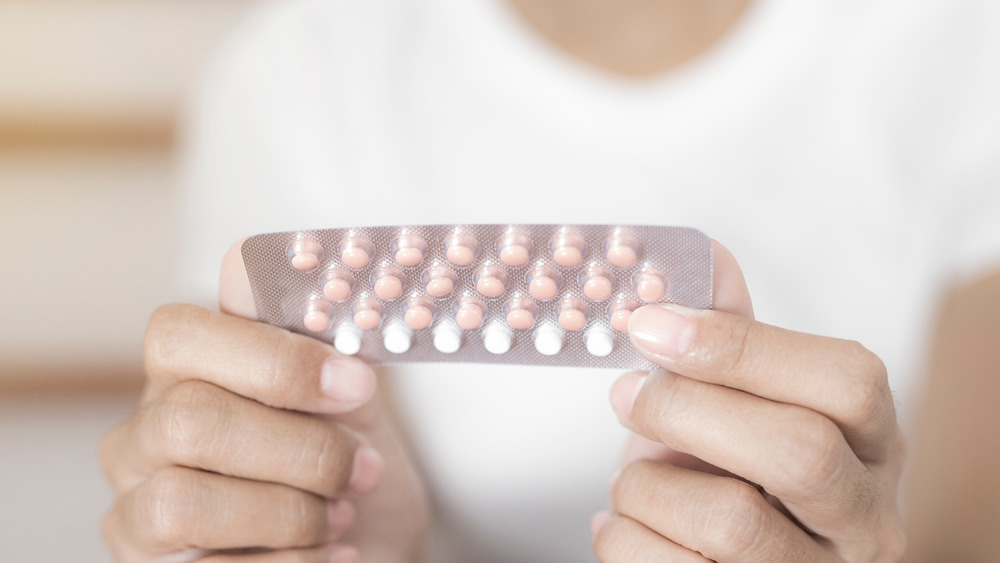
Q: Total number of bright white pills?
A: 6